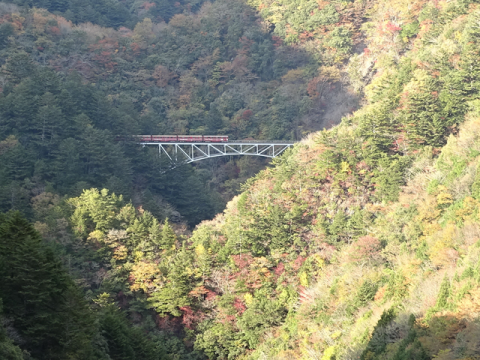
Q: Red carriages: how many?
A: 4